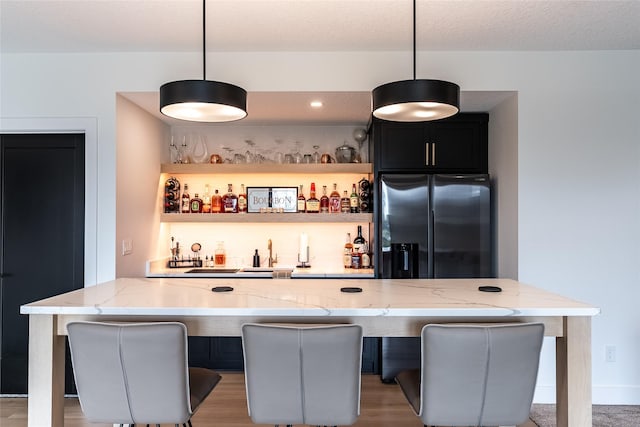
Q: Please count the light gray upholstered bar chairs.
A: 3